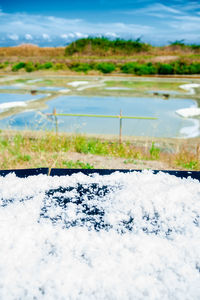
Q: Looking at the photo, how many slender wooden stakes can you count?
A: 2